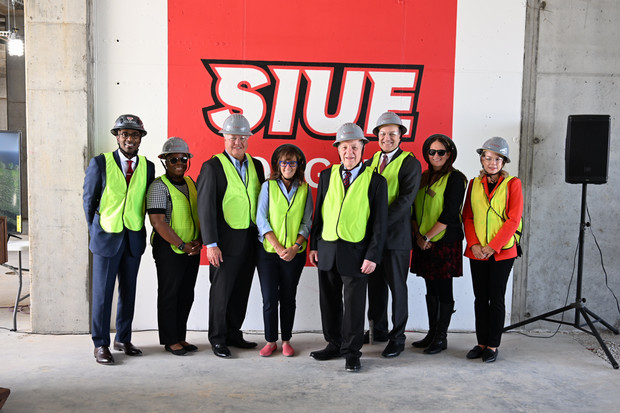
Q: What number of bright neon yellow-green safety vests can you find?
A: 8